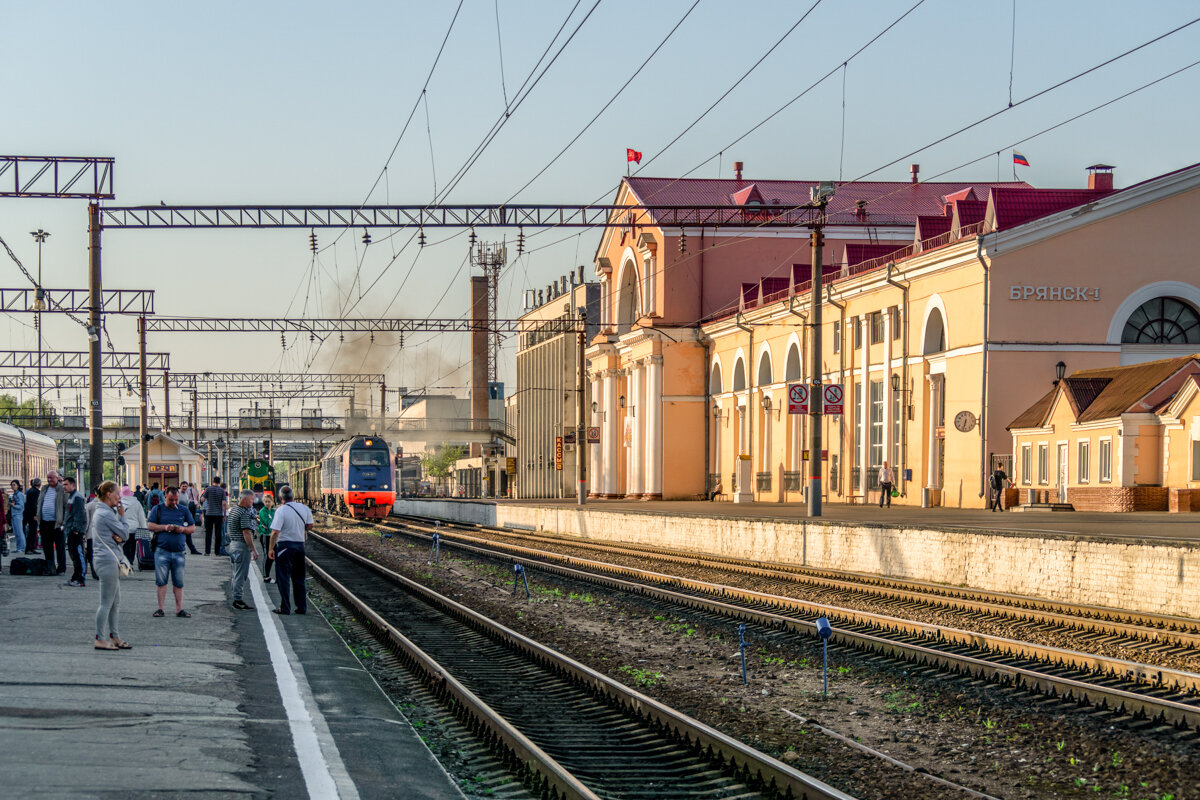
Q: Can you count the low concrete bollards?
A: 0